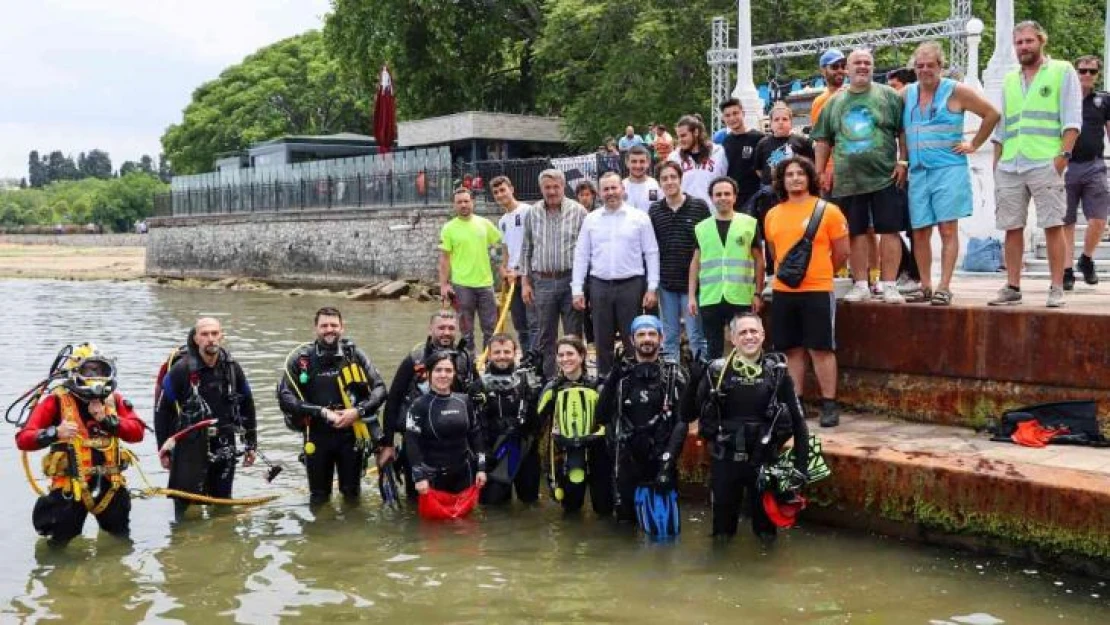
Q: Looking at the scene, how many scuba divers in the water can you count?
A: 9